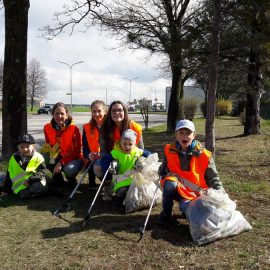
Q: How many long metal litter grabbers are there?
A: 3